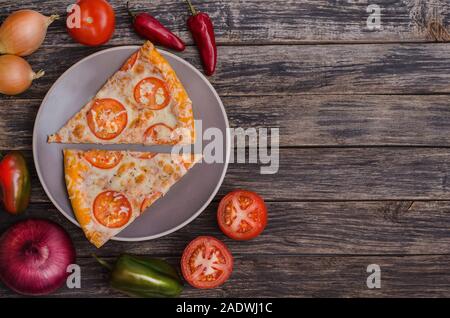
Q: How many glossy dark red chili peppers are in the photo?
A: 2